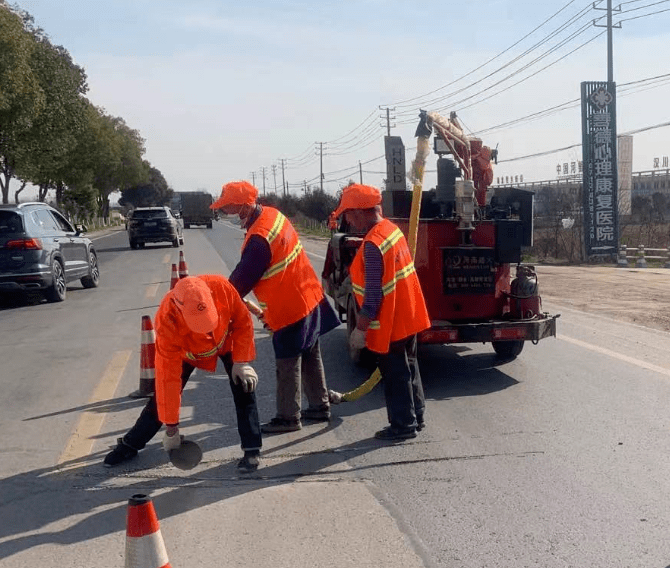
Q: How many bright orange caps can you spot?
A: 3